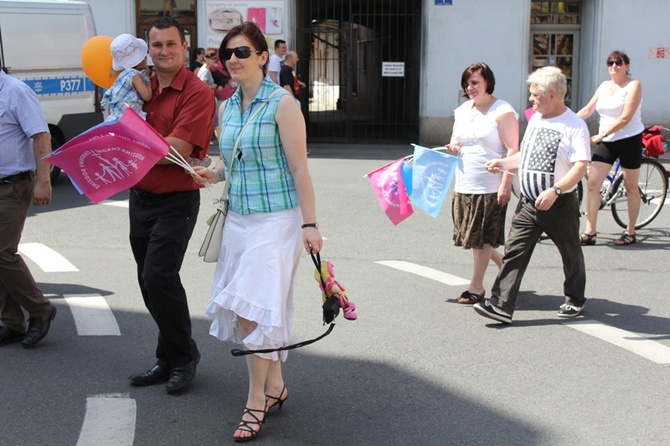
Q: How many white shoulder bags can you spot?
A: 1